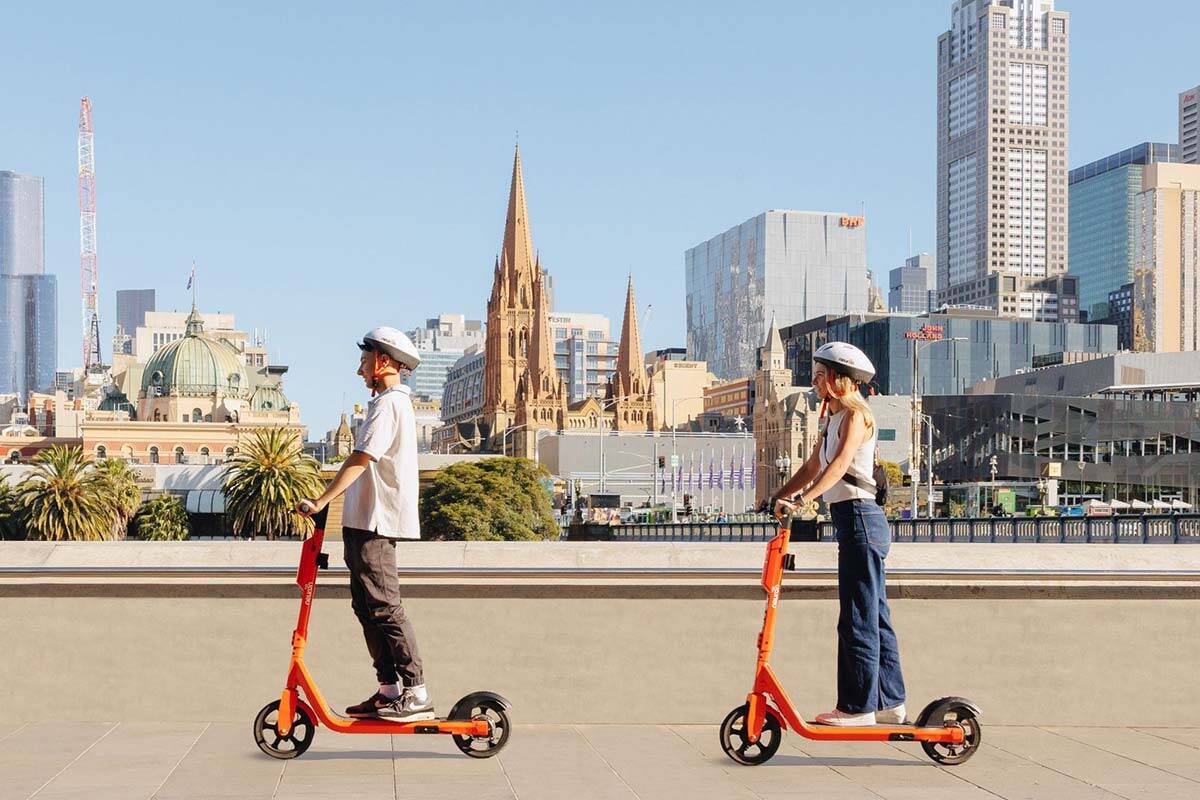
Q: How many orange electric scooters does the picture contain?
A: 2